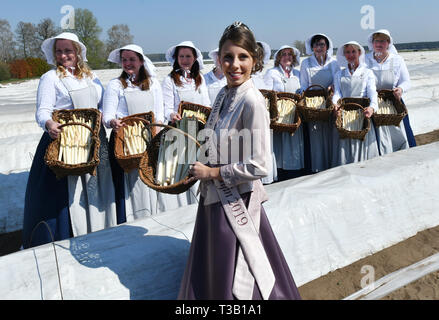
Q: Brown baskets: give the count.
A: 9